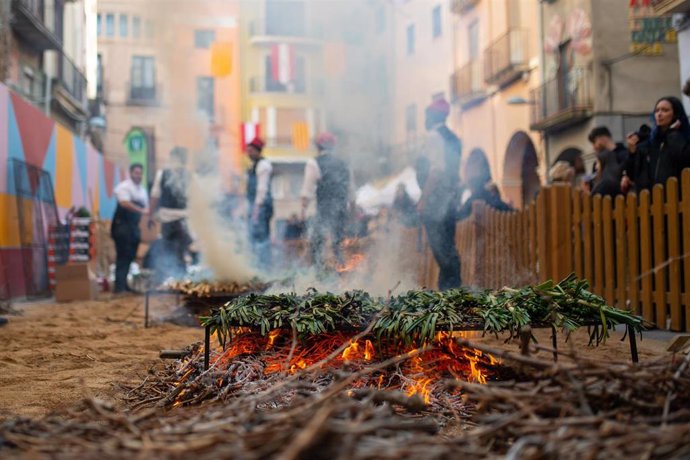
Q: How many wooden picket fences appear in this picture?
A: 1